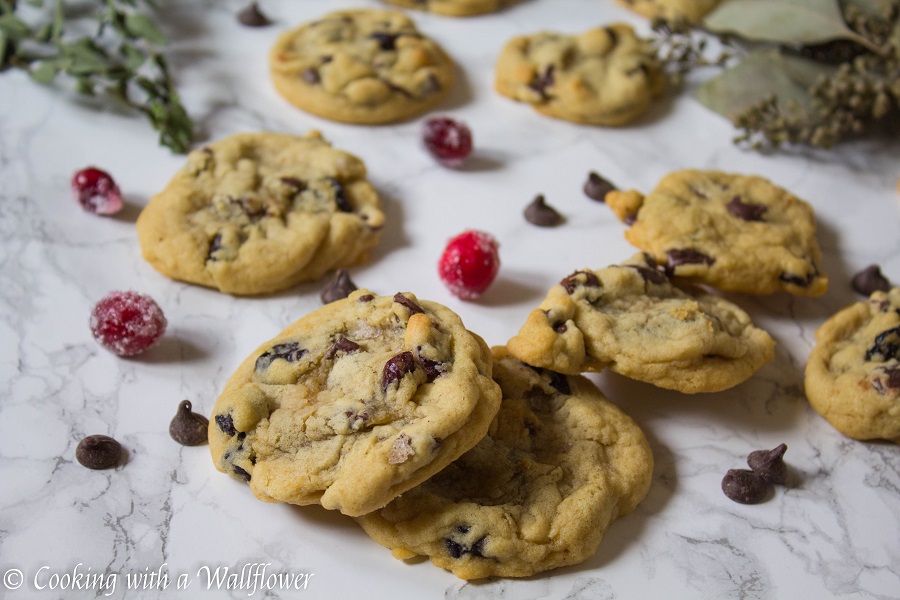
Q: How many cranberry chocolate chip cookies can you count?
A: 10